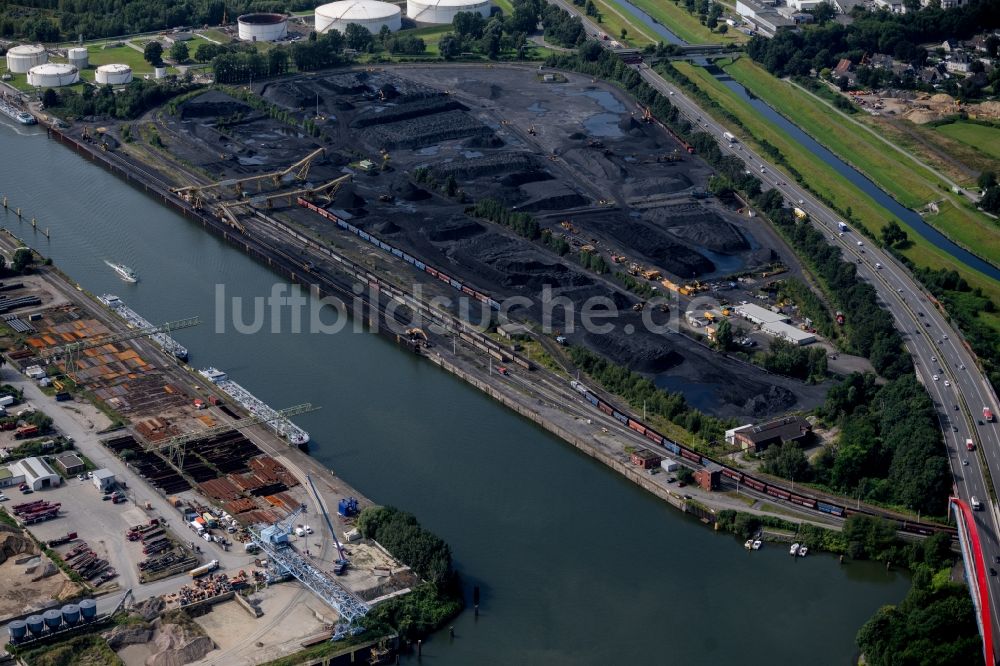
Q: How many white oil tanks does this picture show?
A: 7